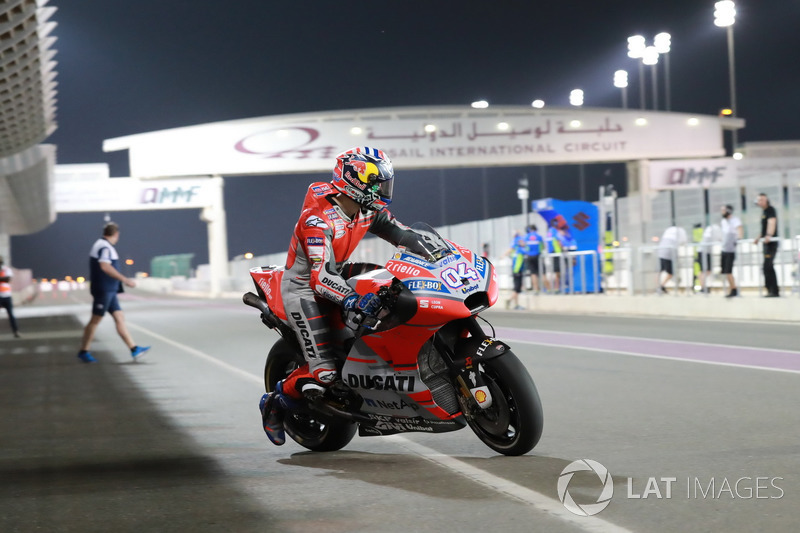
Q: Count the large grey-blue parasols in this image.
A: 0